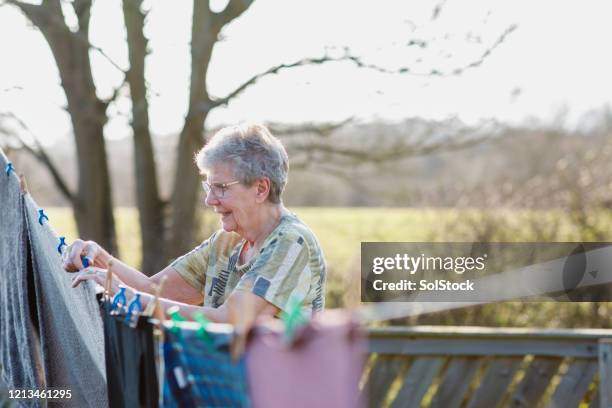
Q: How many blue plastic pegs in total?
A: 6